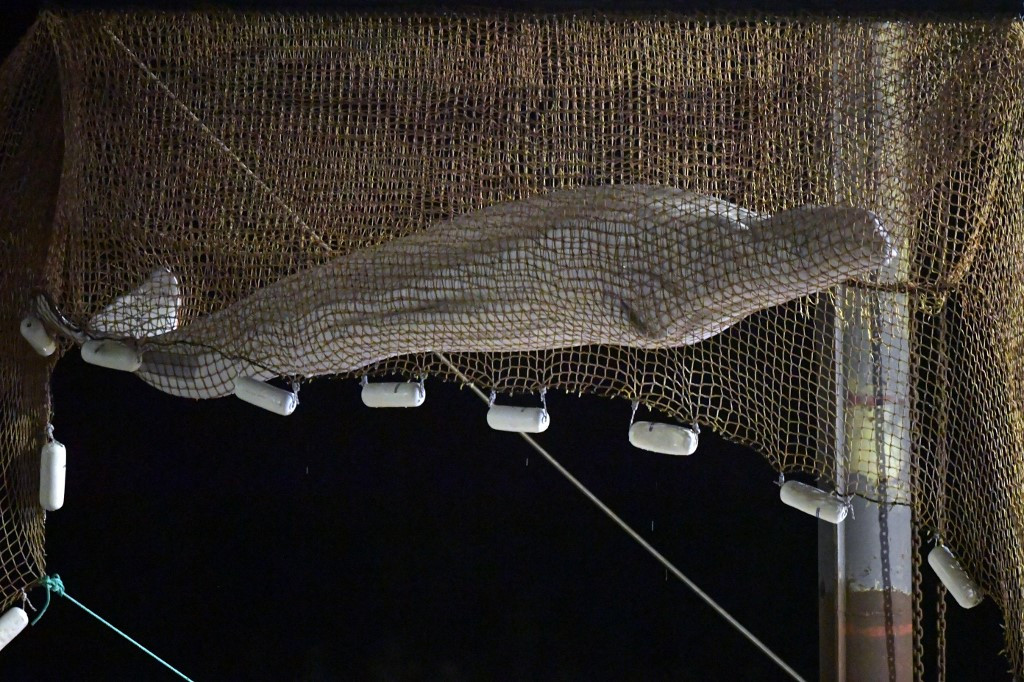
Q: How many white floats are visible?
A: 10